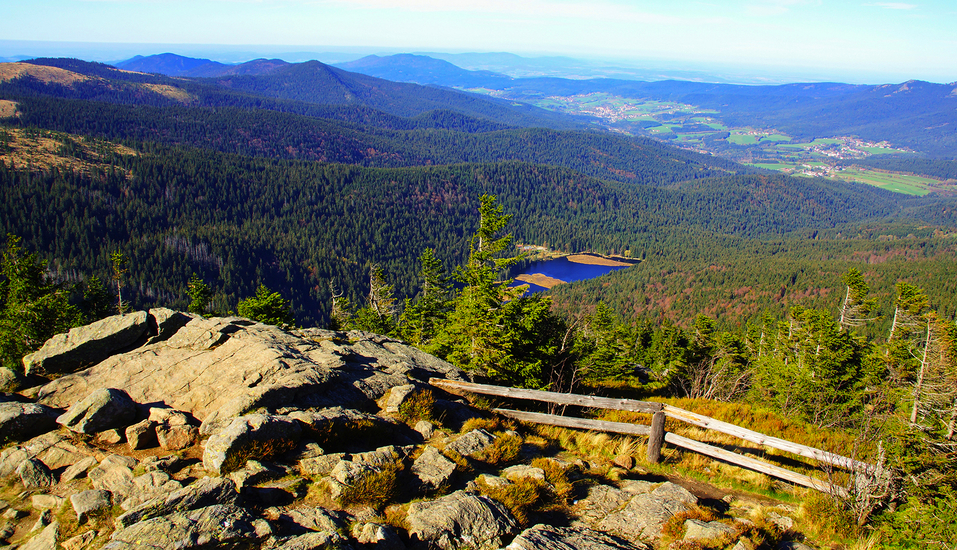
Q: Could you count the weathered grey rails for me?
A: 4